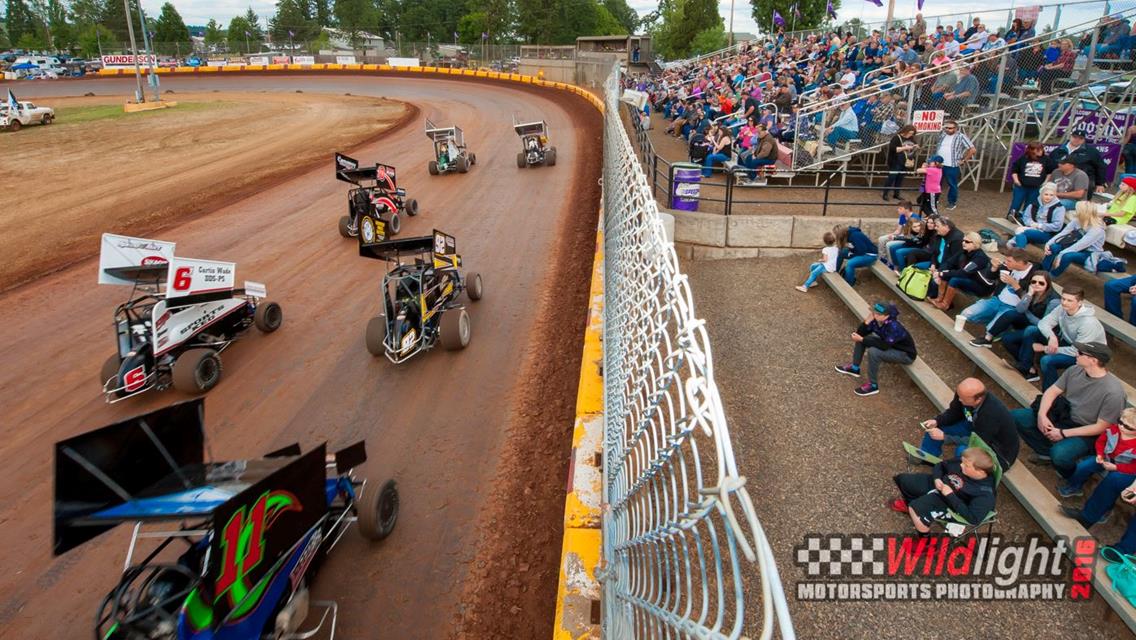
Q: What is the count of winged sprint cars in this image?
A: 6